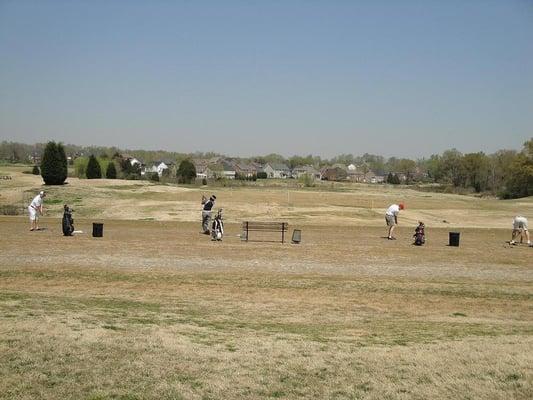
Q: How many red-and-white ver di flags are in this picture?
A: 0